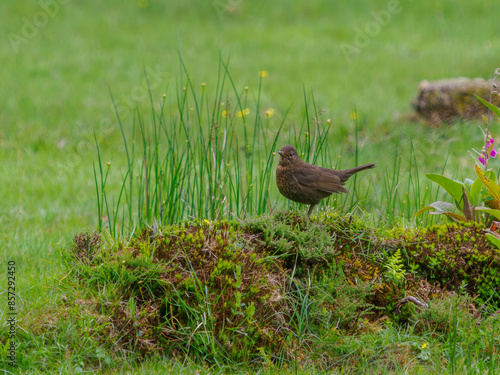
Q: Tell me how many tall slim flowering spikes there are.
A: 1